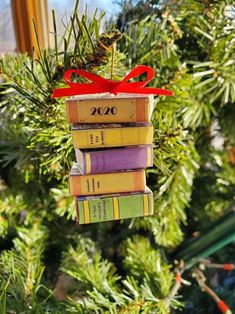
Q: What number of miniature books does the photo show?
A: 5